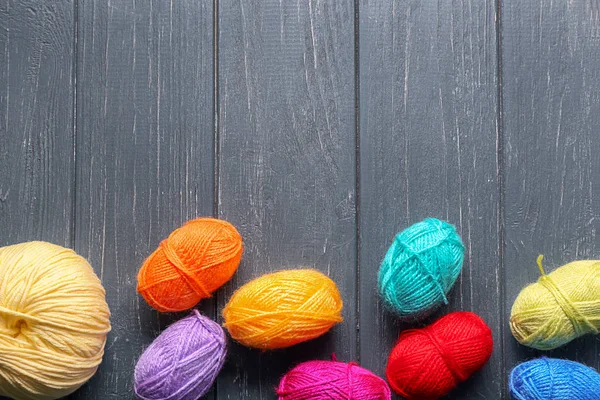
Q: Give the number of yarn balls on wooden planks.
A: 9